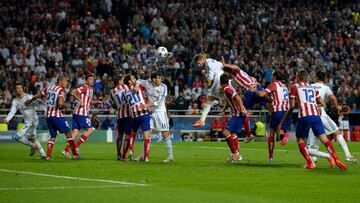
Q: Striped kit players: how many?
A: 8